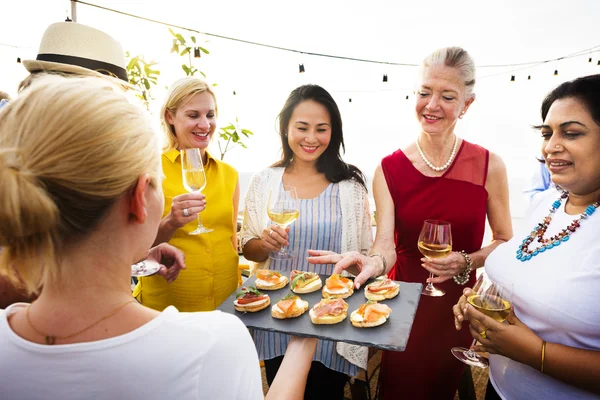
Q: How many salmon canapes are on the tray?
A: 4